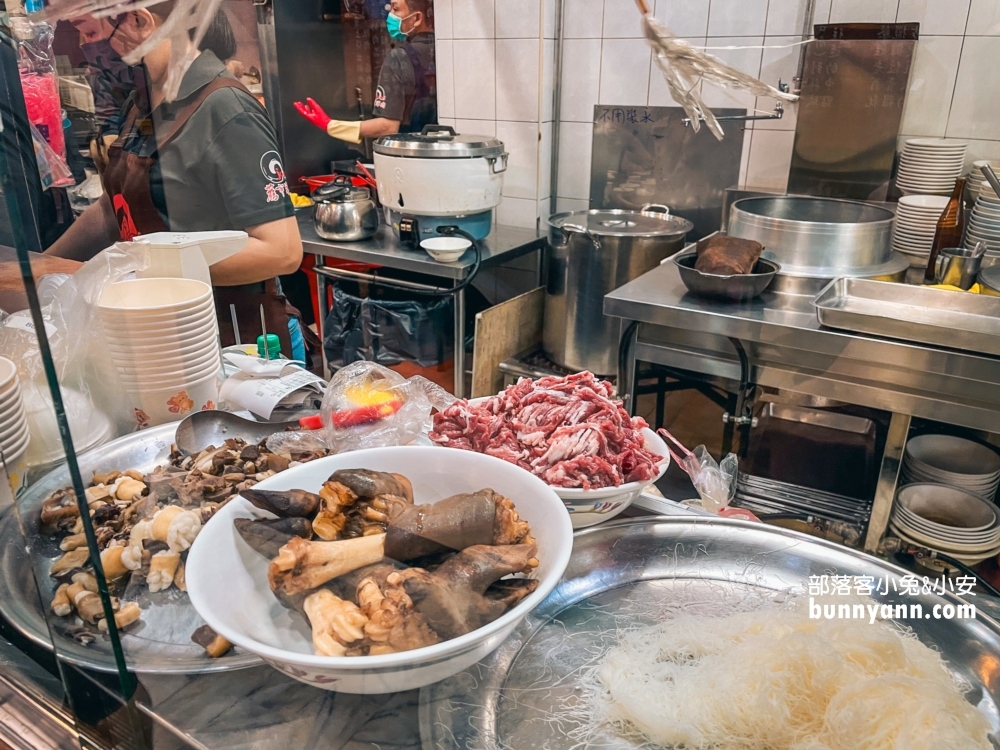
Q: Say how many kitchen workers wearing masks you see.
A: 2